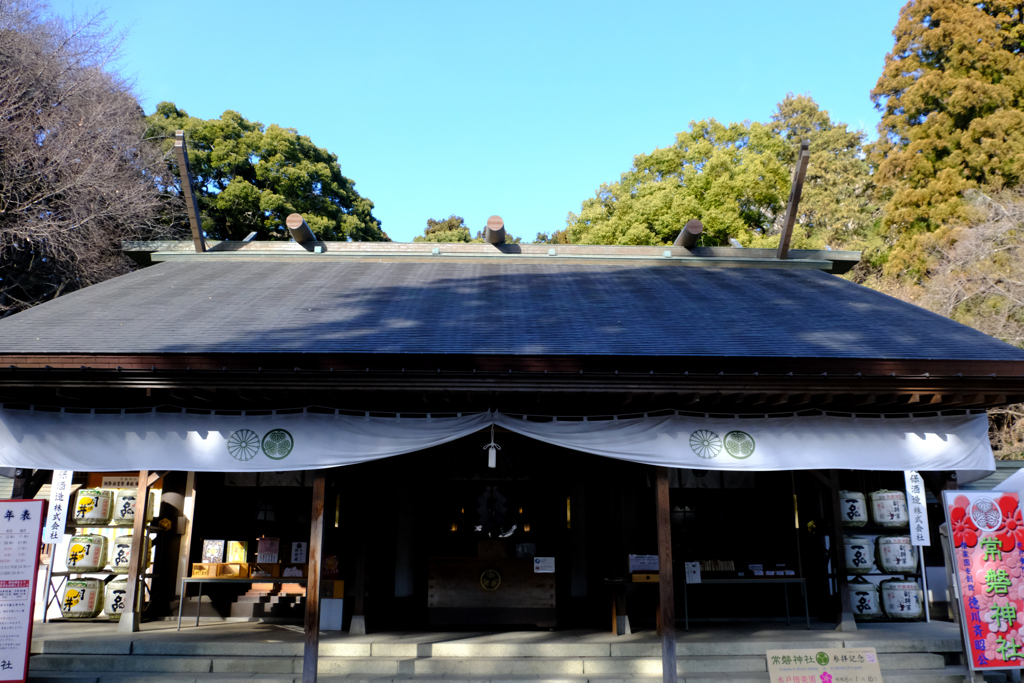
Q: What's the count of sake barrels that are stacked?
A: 12